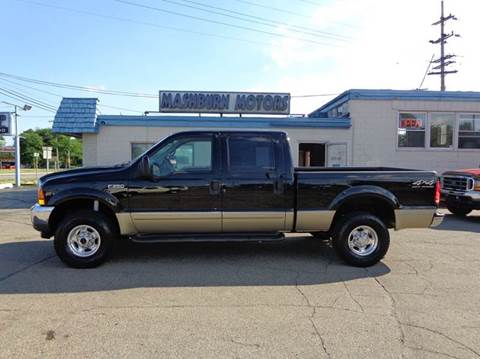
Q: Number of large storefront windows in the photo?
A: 3